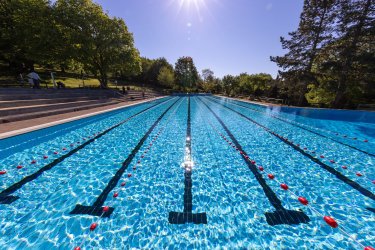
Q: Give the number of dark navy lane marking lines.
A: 6